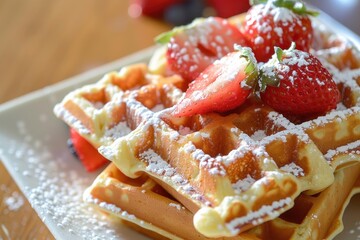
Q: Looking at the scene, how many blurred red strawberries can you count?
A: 2